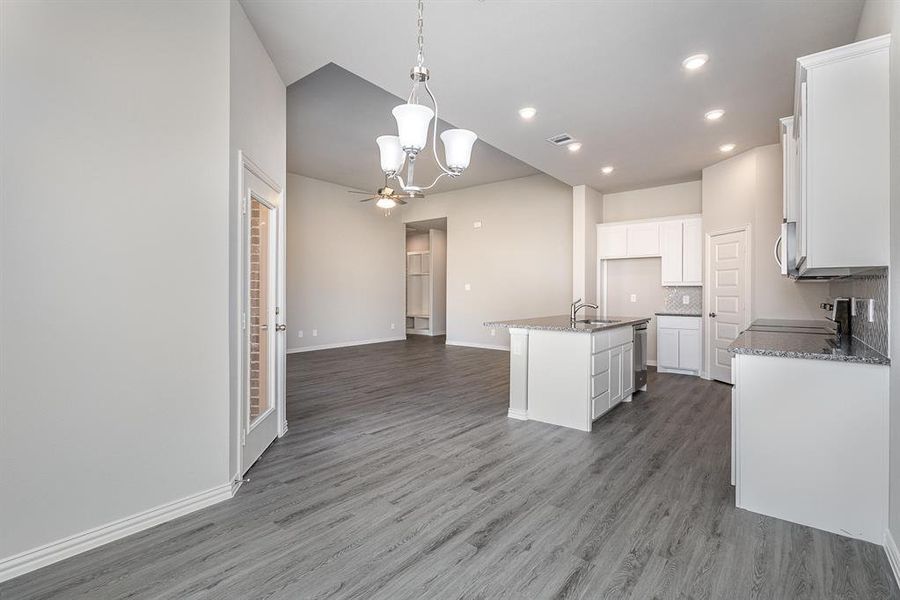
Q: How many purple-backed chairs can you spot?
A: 0